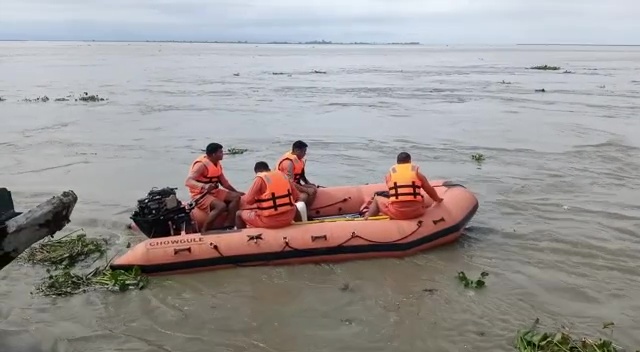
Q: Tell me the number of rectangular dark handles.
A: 3